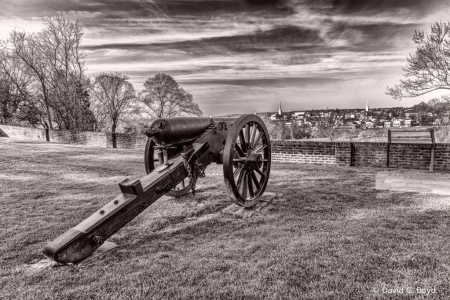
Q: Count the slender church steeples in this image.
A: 2